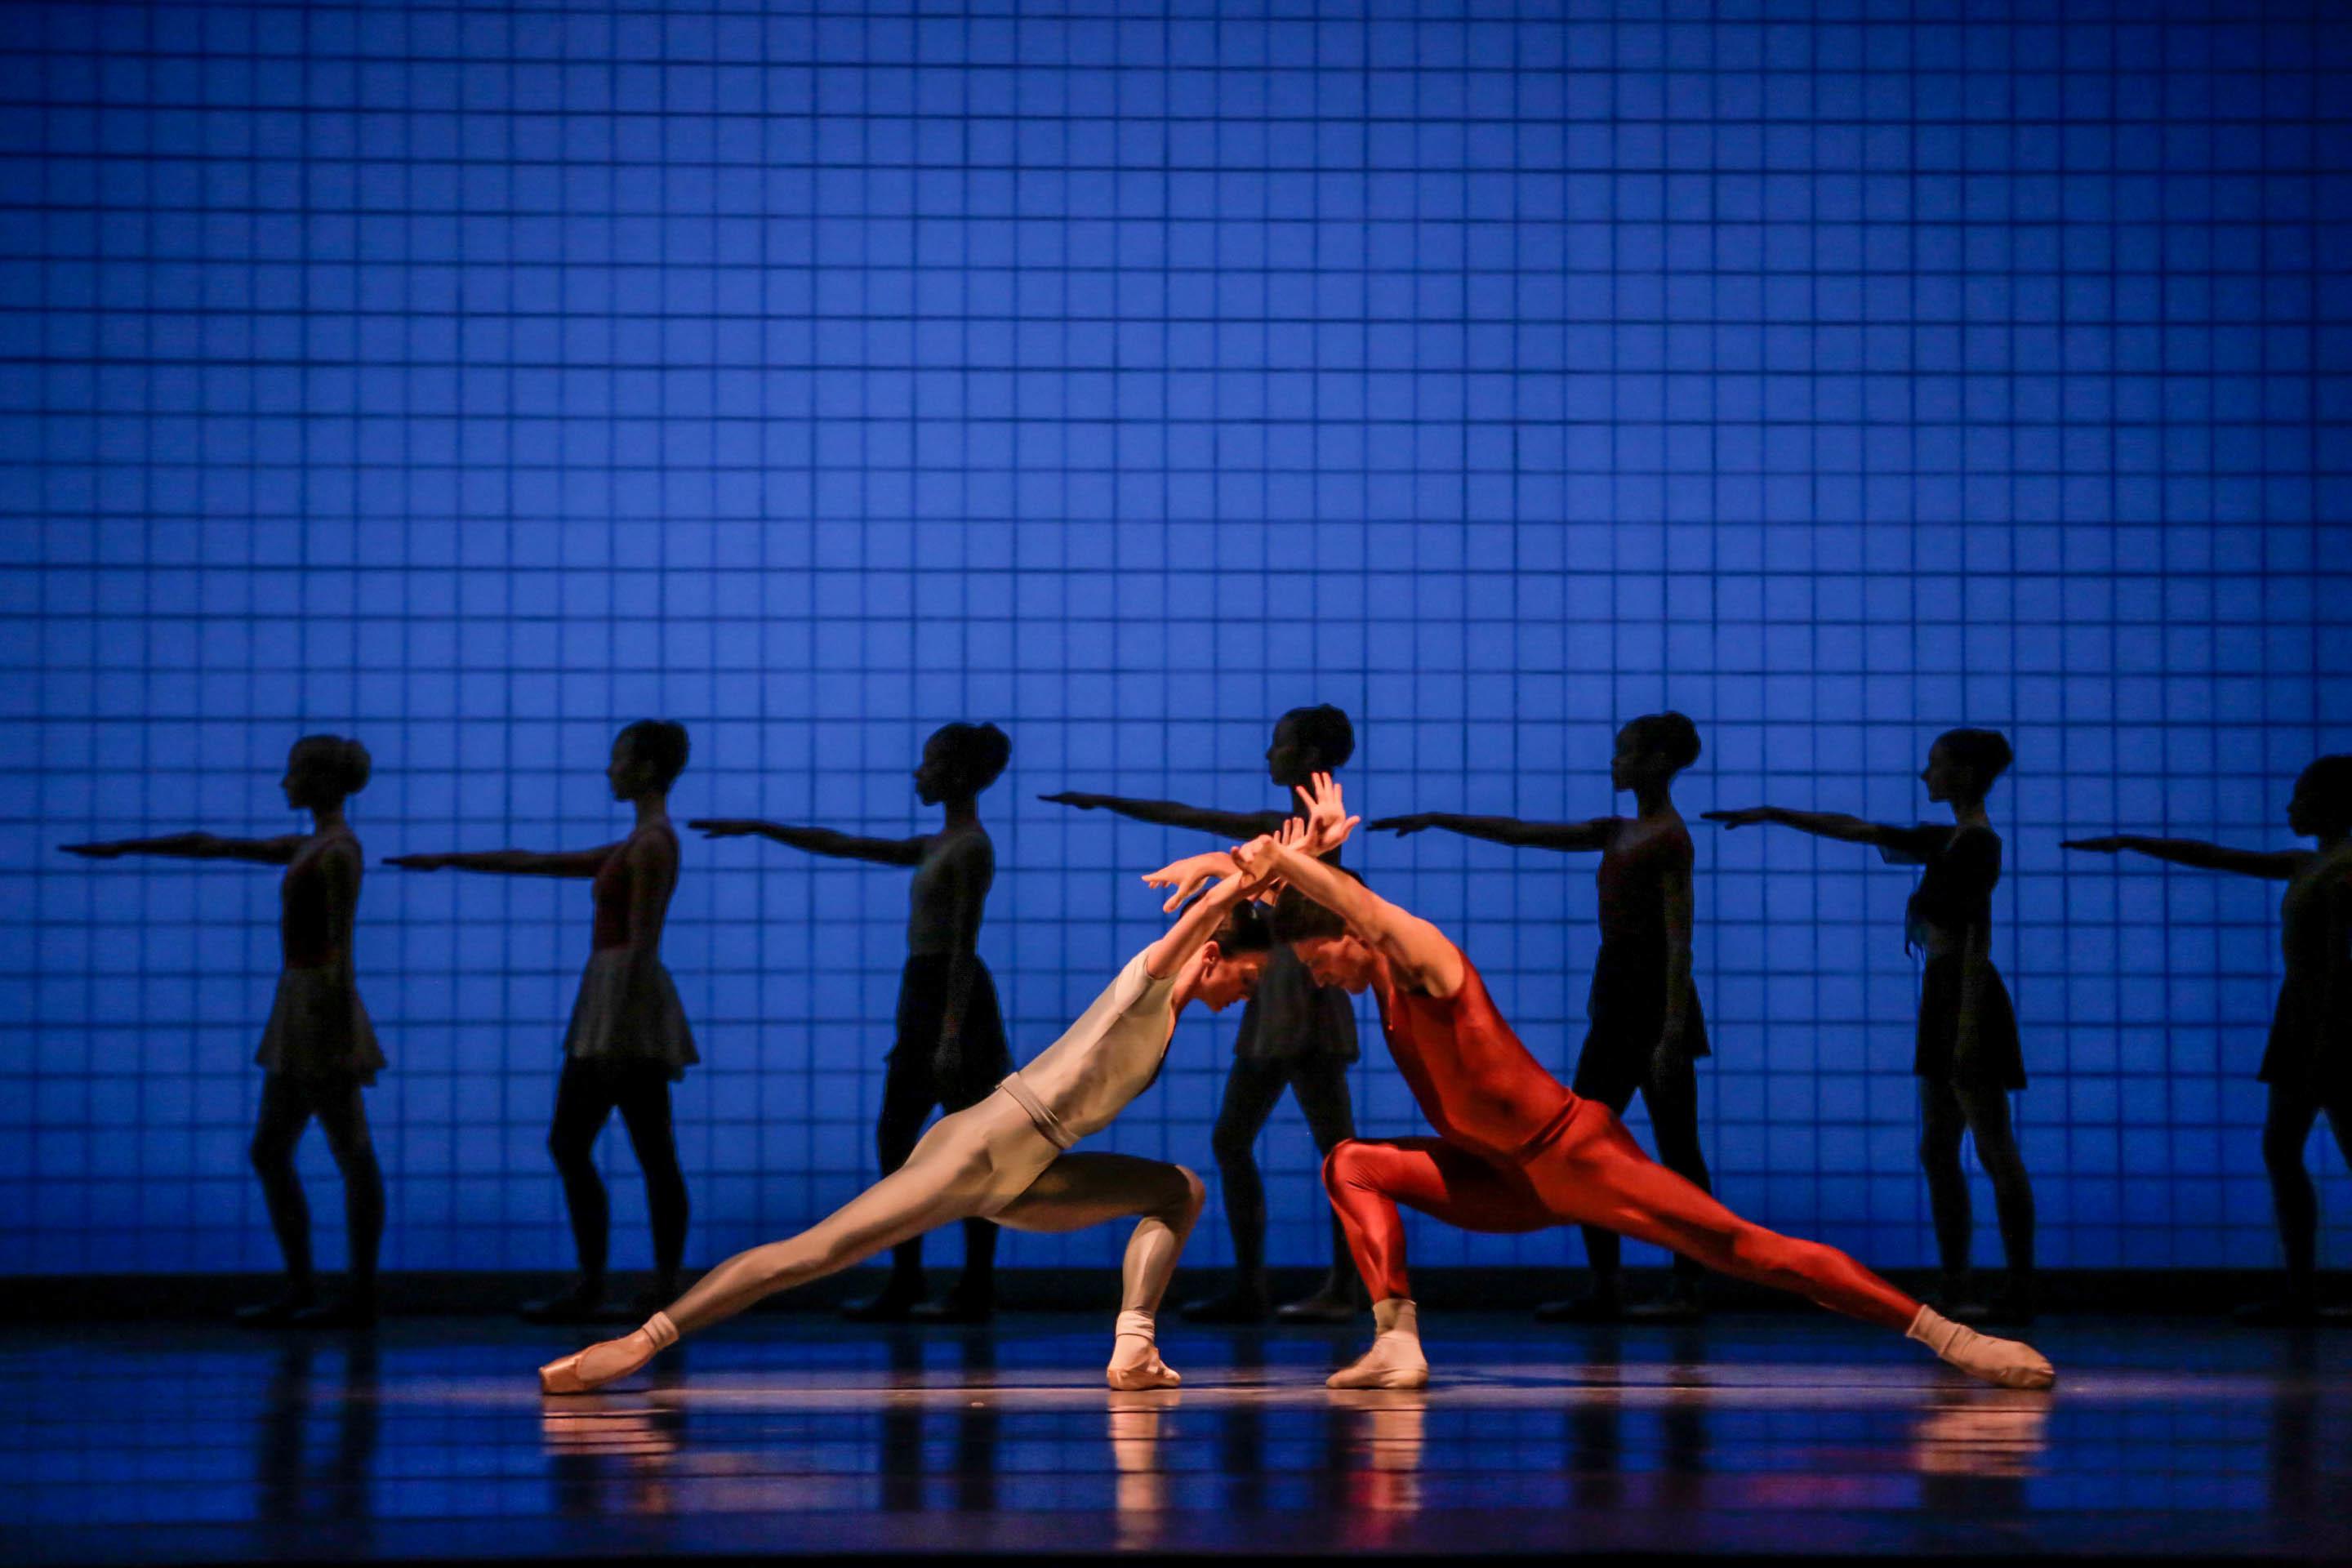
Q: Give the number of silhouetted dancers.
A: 7